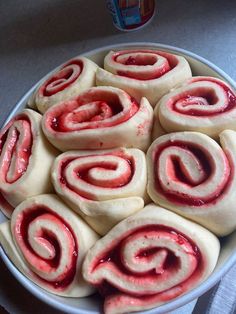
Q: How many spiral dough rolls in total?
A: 9